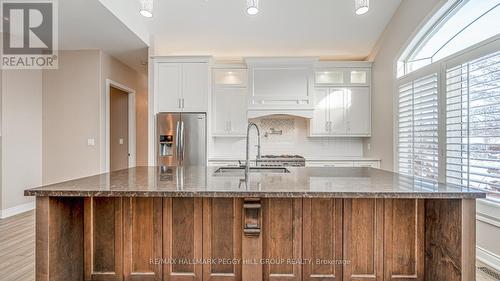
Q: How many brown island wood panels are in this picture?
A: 8